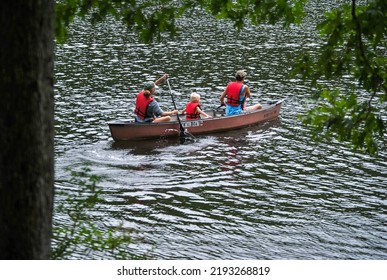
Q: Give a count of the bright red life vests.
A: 3